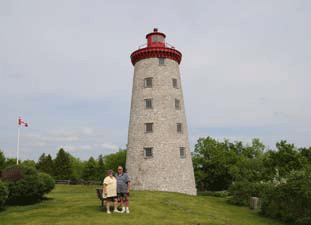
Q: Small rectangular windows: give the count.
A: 9